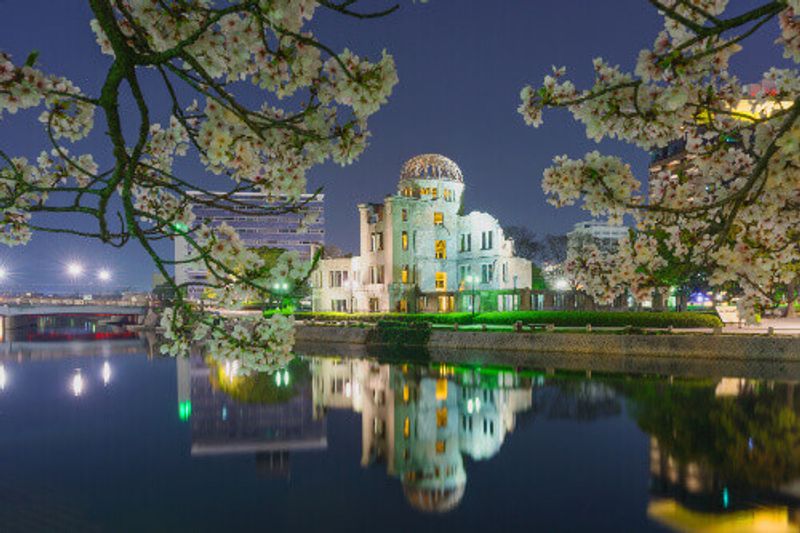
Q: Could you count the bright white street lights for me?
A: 3